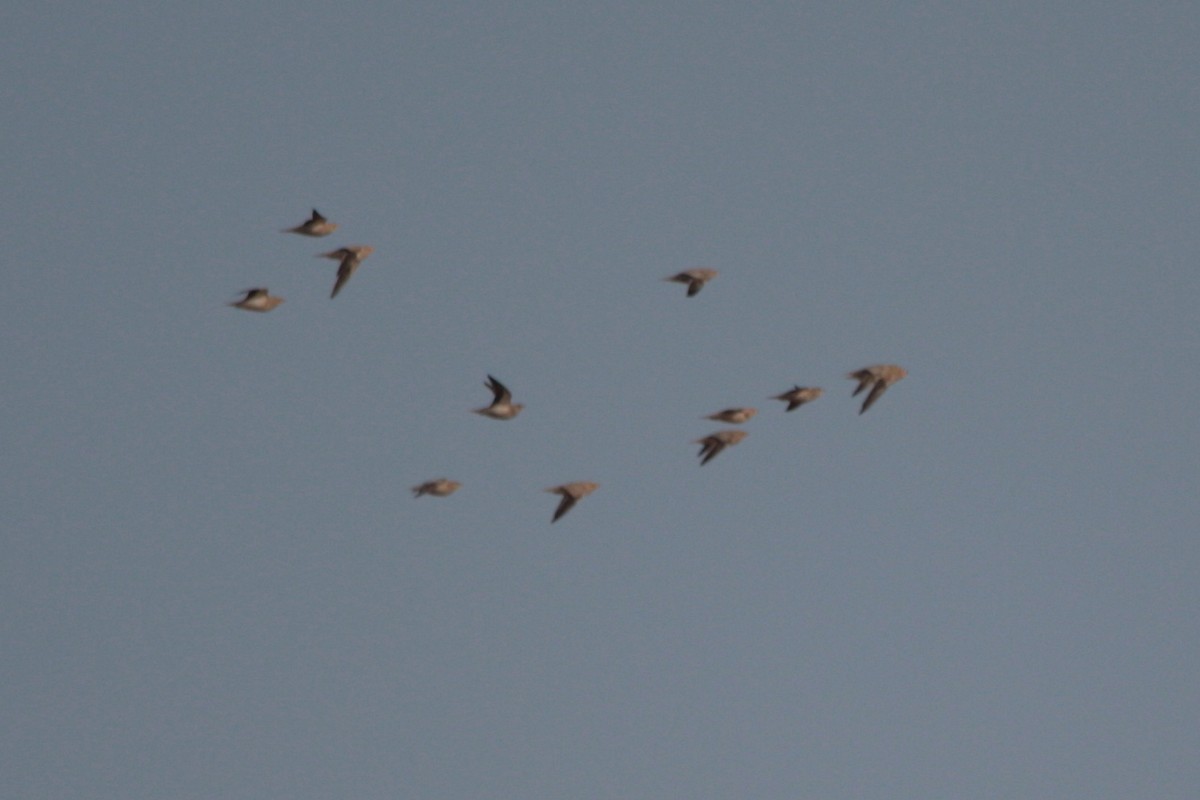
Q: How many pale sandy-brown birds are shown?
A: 11